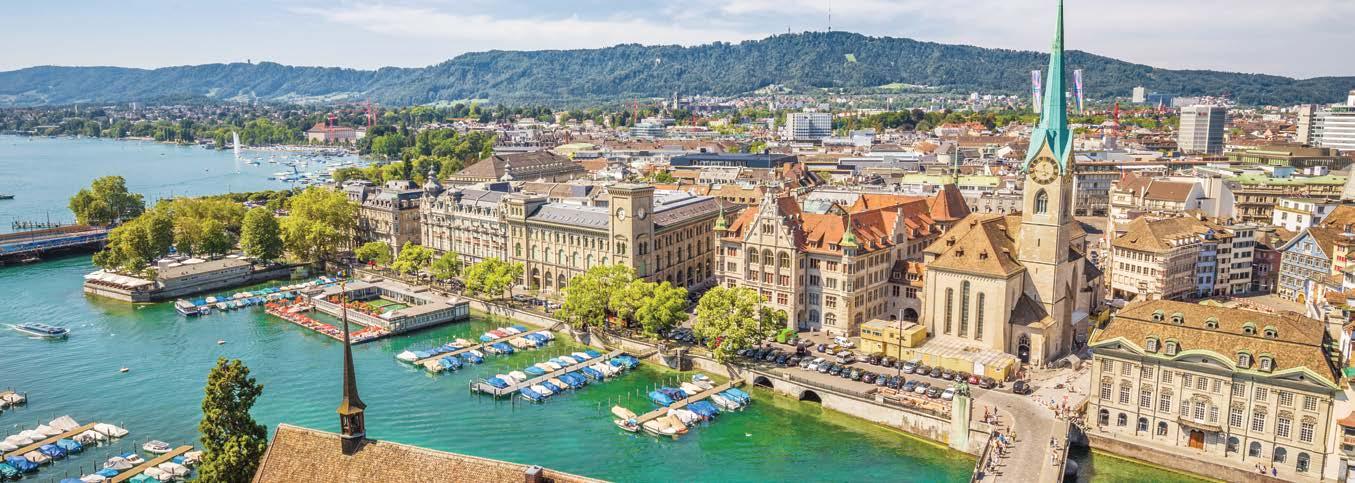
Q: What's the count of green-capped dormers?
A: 9